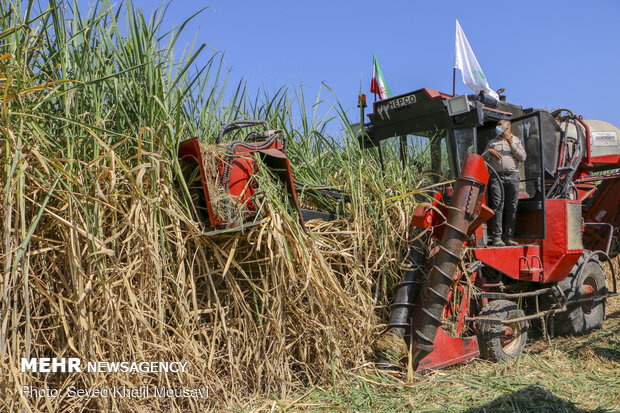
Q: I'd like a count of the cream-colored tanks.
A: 1